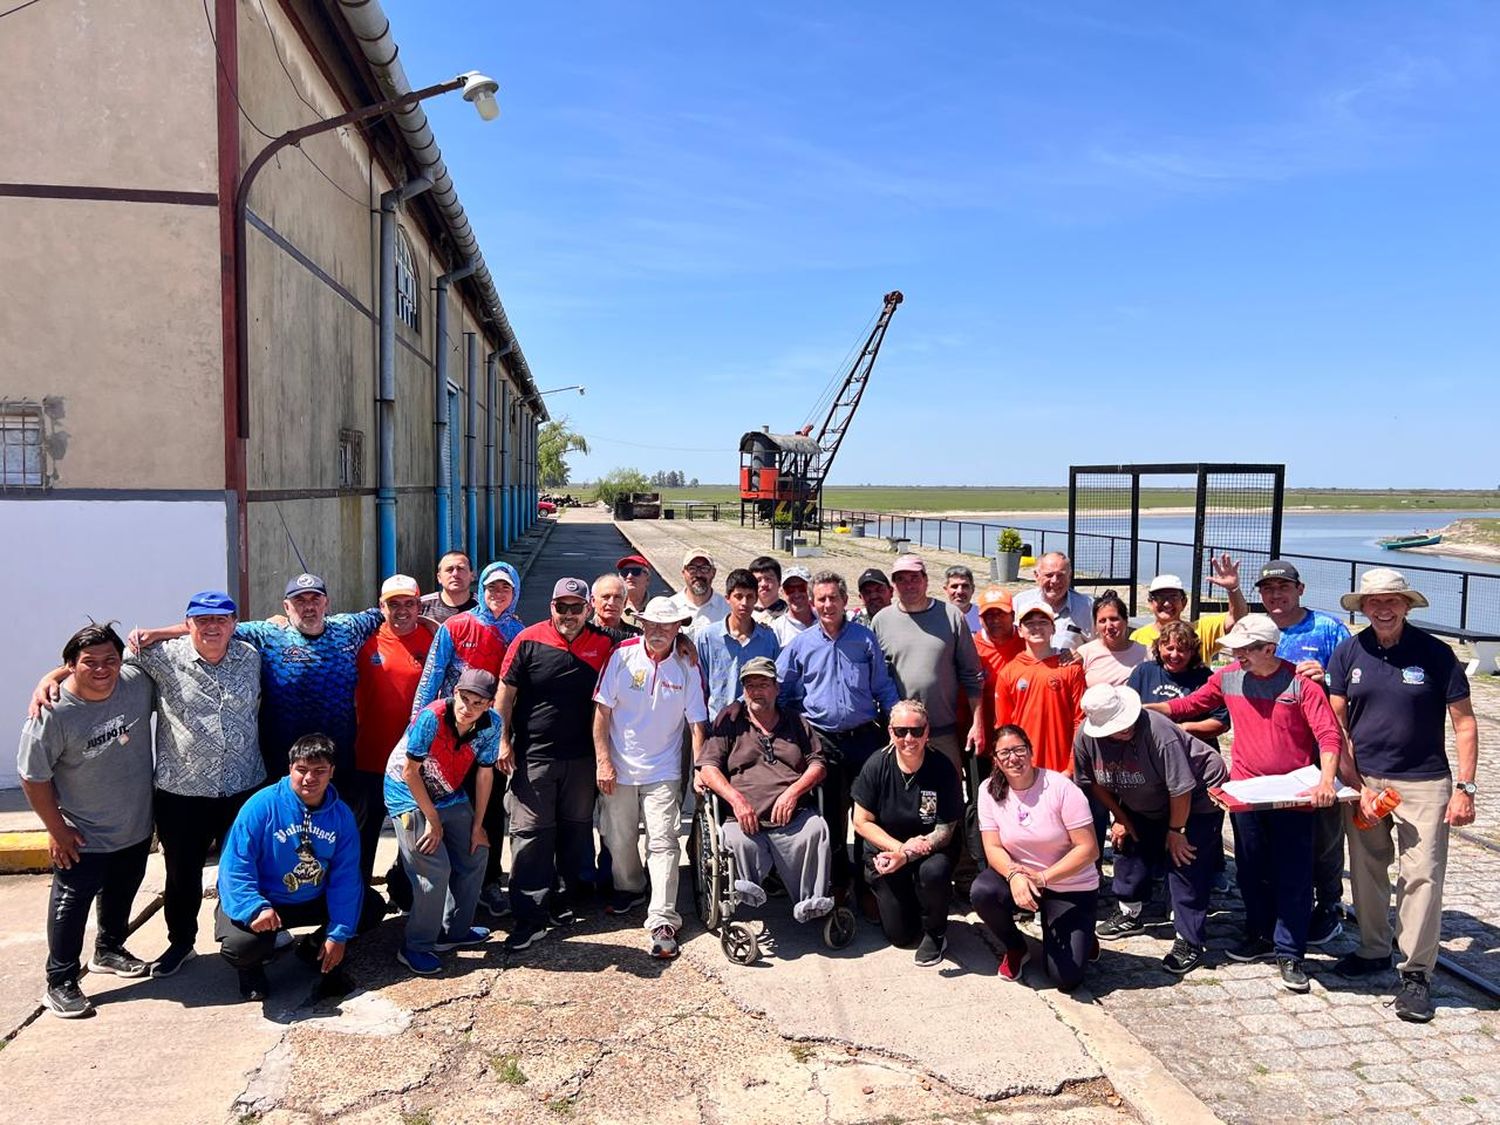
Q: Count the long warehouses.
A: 1